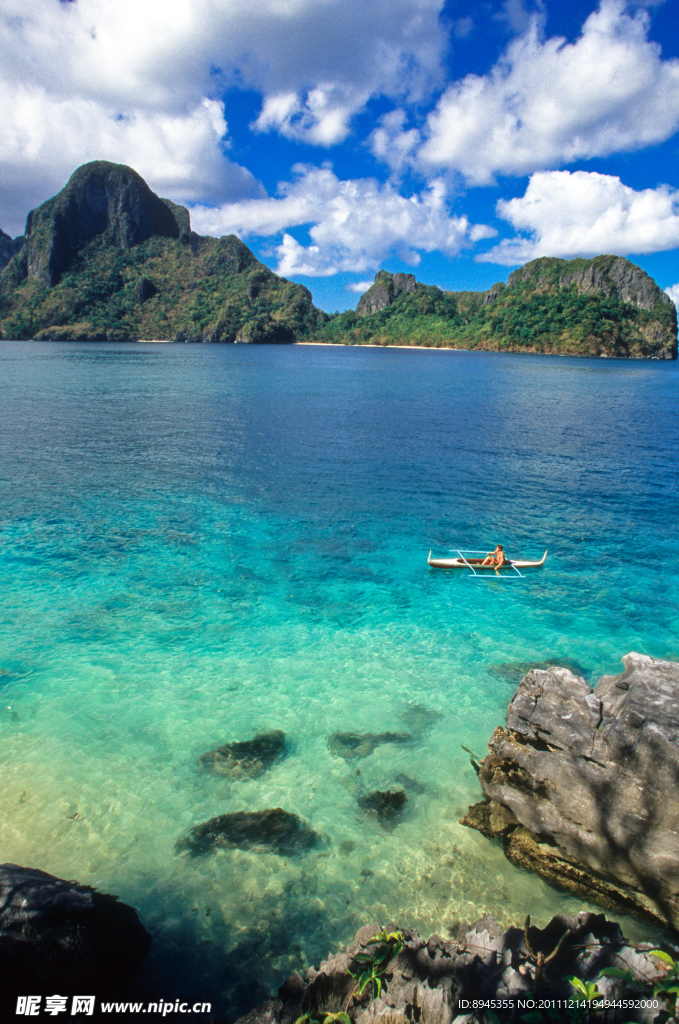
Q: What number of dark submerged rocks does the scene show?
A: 4